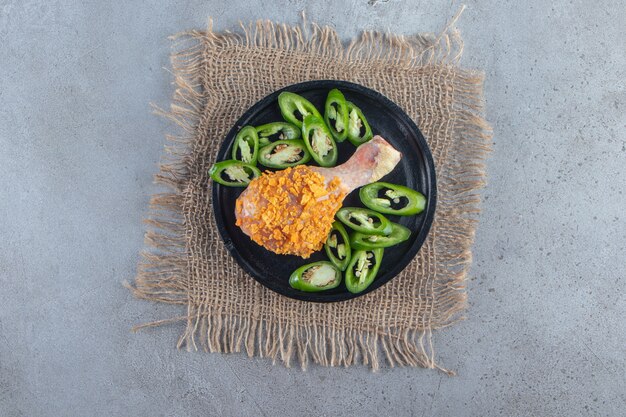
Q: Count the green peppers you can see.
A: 14